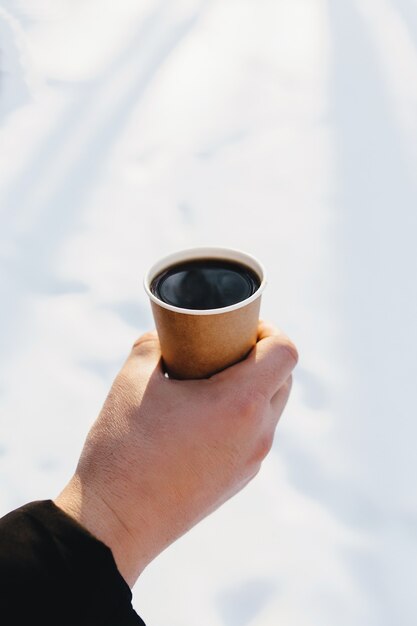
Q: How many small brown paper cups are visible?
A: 1